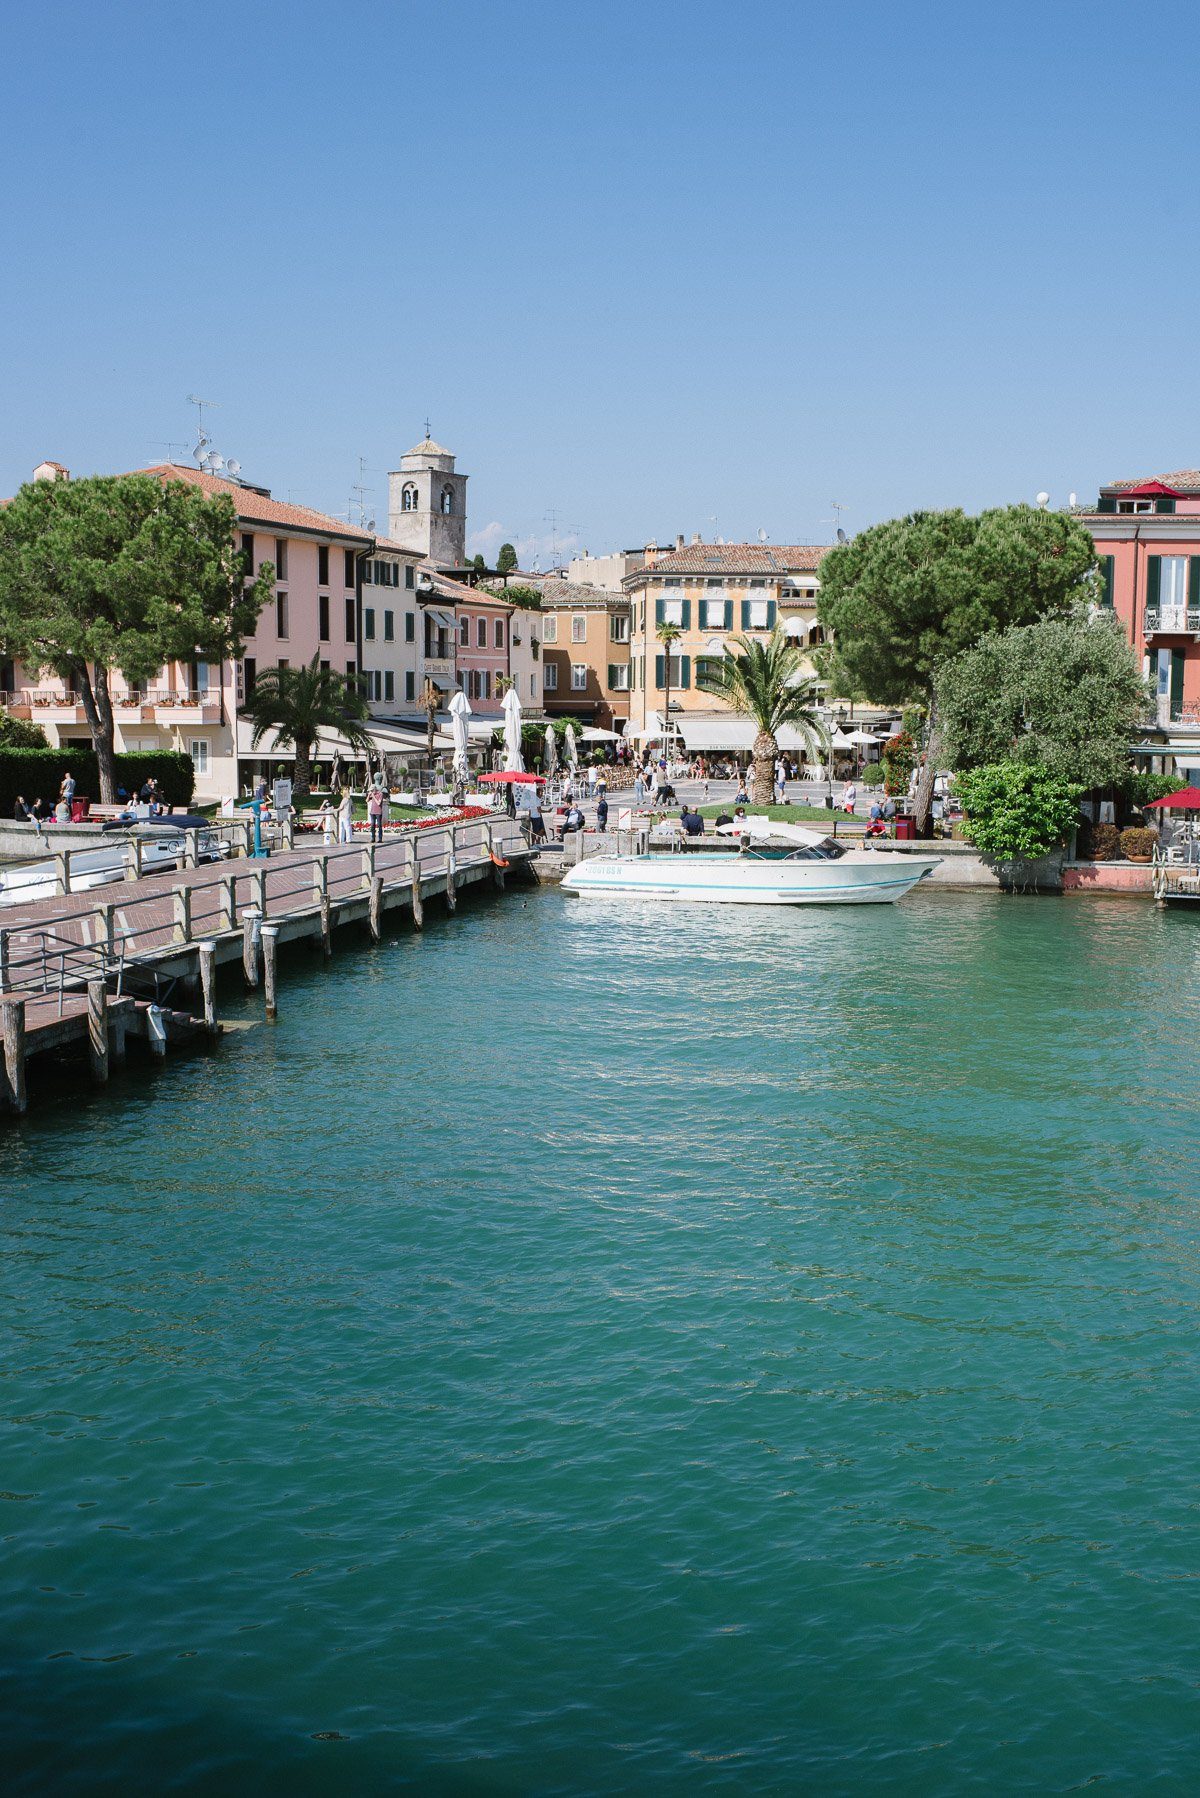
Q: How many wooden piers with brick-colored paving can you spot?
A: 1